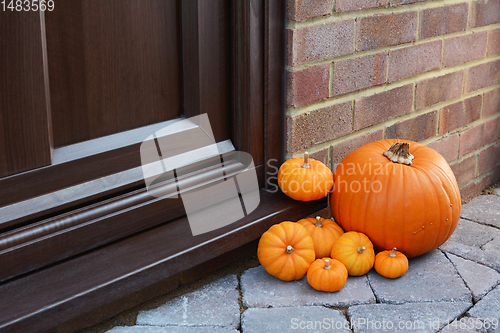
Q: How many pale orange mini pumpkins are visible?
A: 6